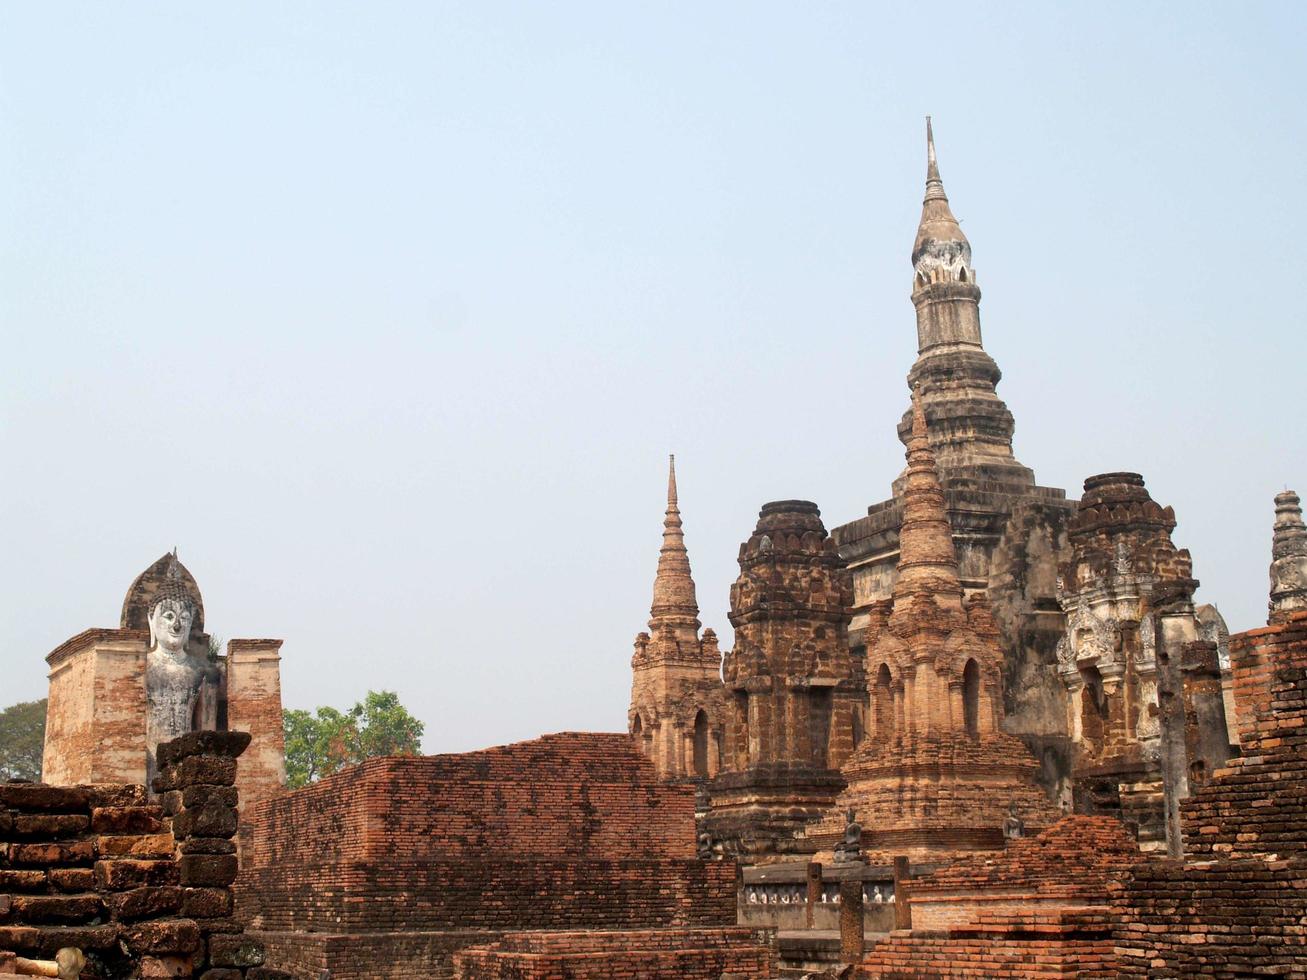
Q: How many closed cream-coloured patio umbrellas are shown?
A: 0